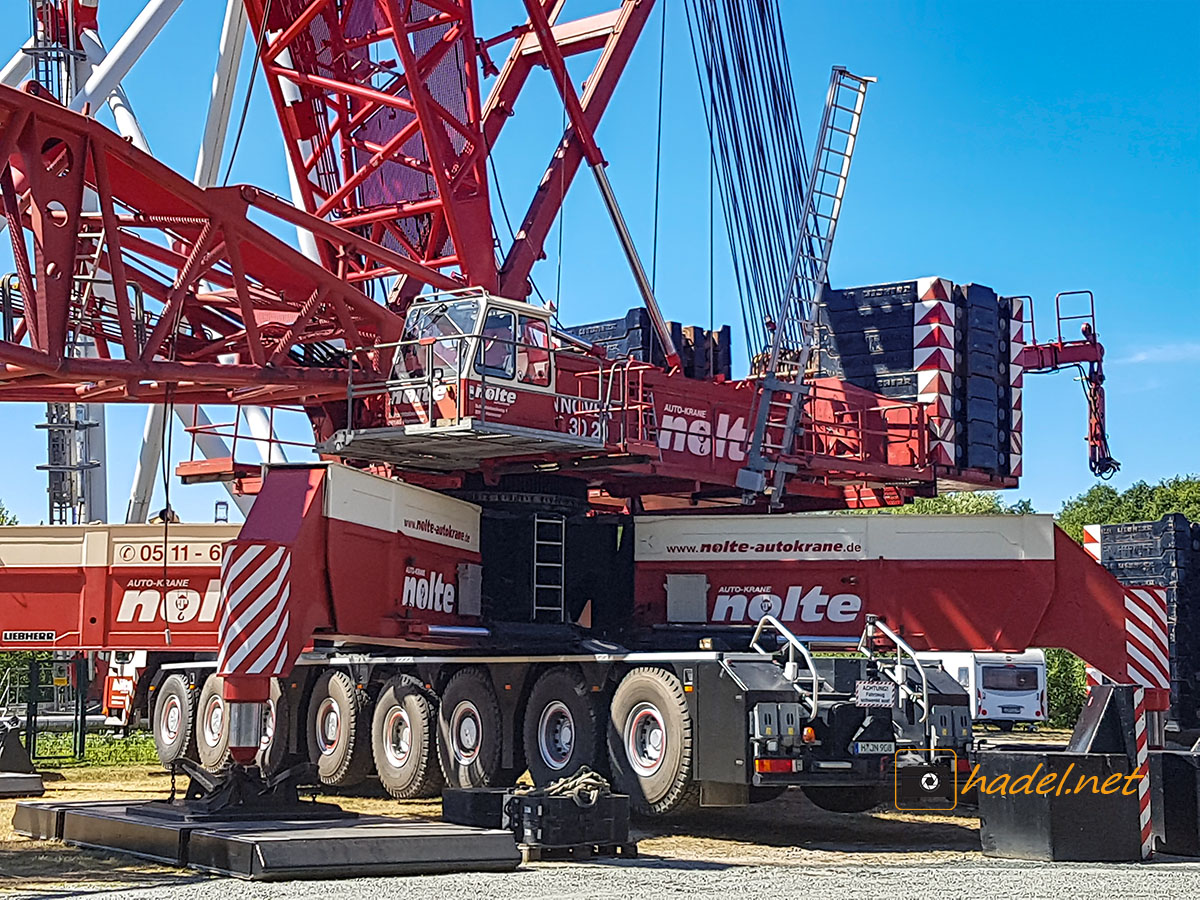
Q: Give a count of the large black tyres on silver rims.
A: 8